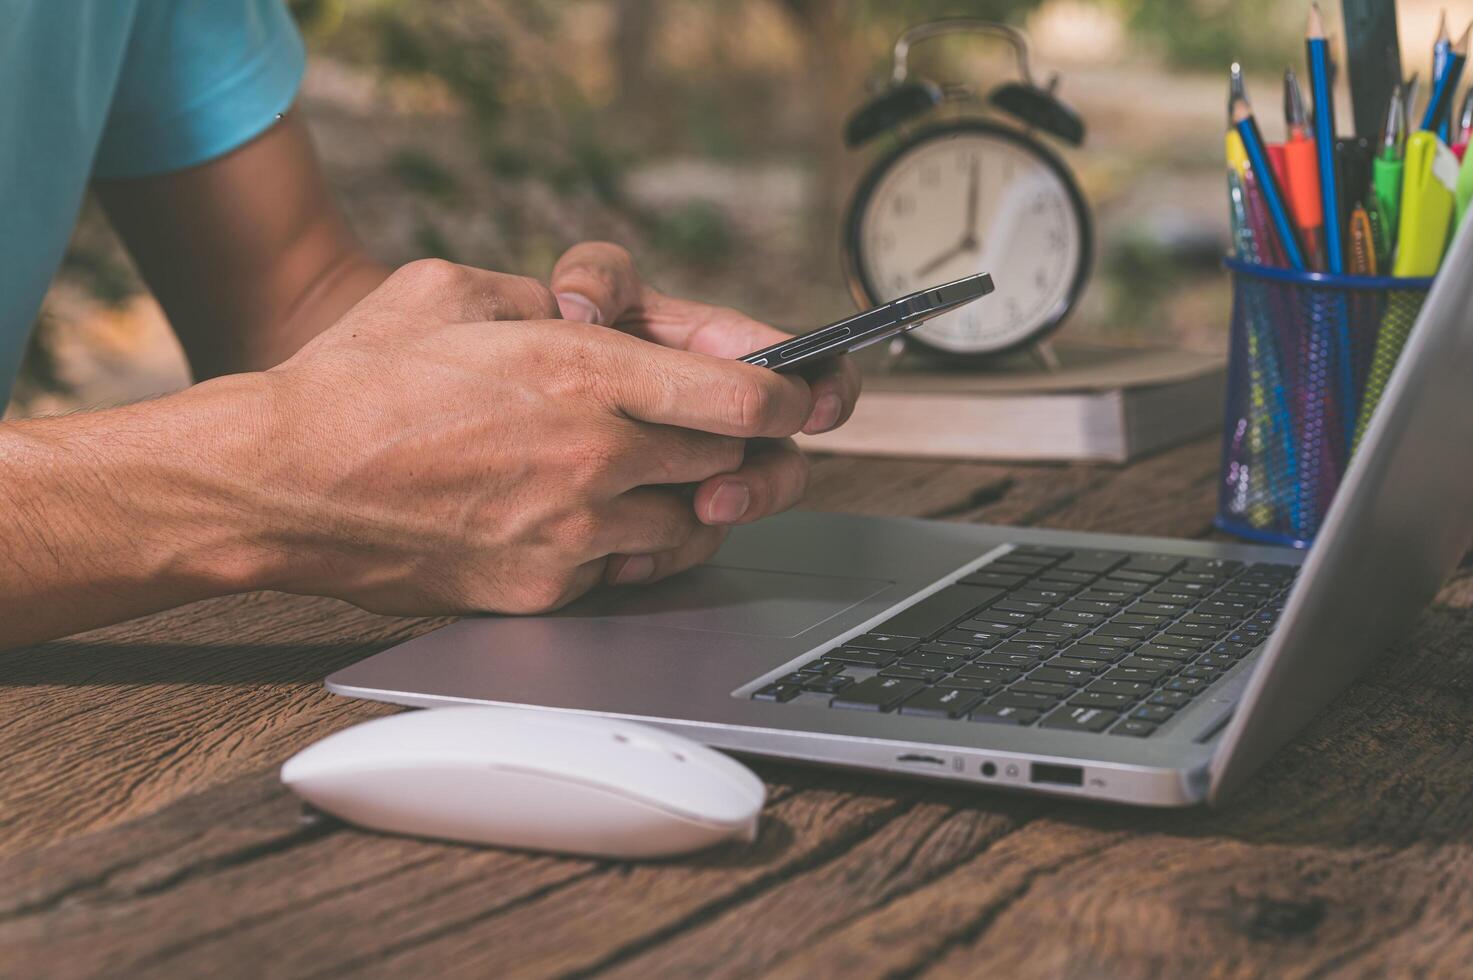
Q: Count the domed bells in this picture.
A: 2